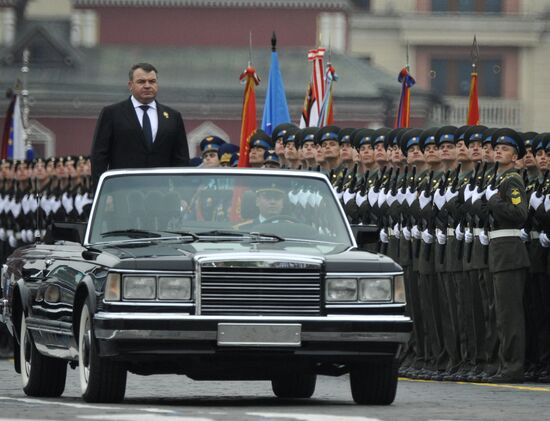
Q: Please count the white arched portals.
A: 2